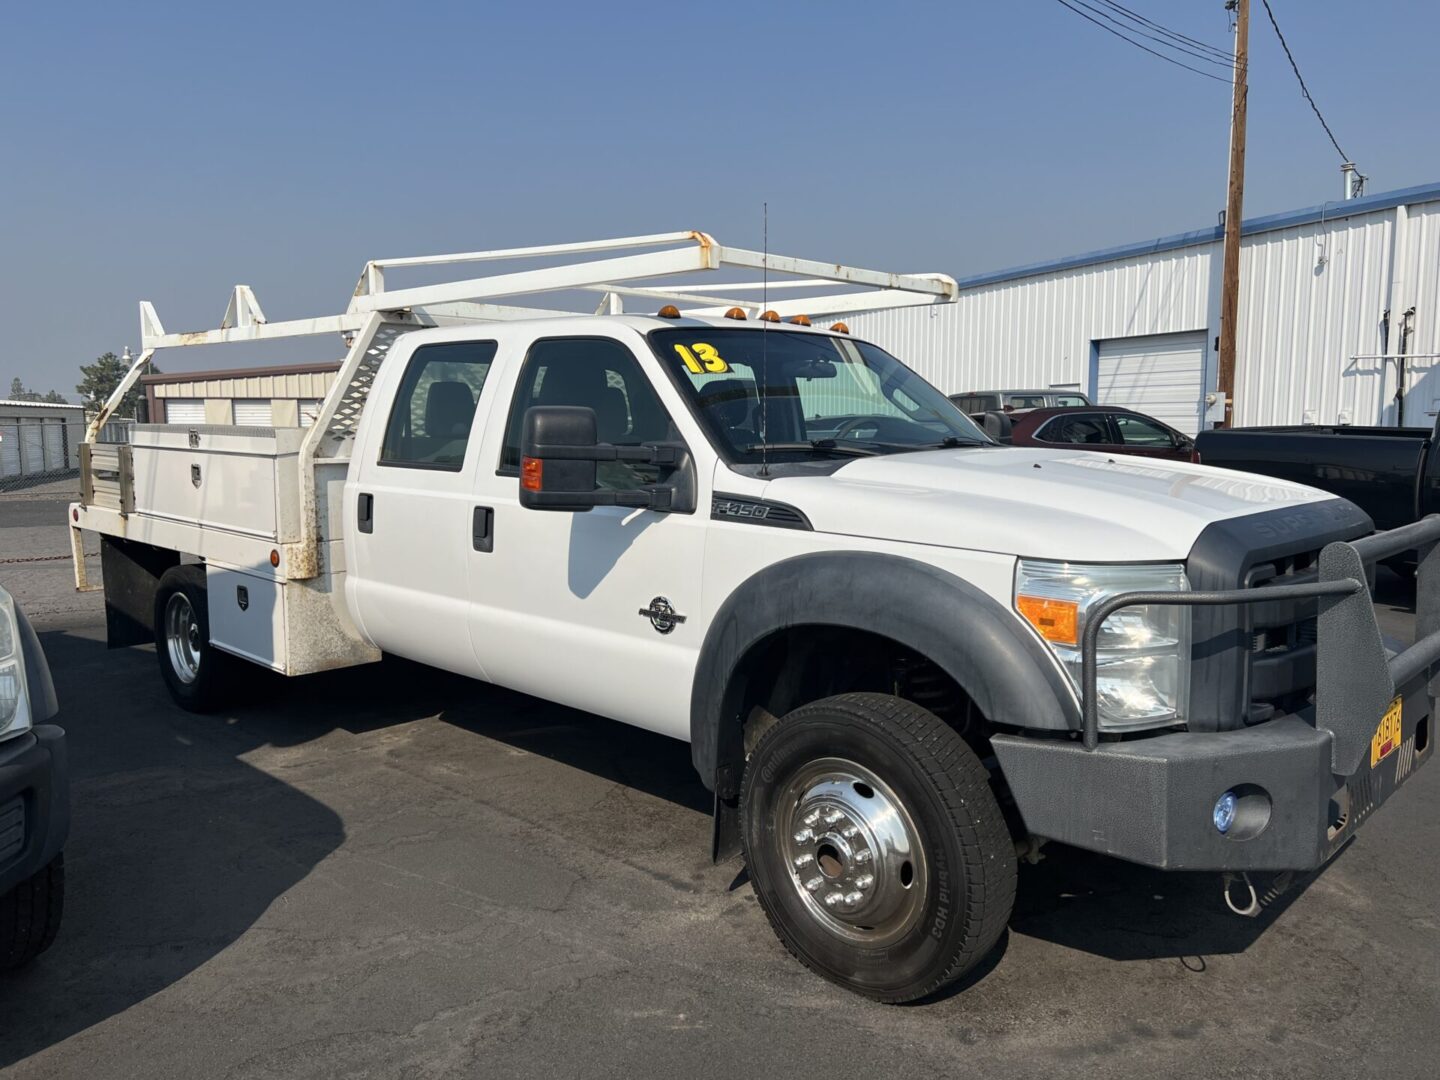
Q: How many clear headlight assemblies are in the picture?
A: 2